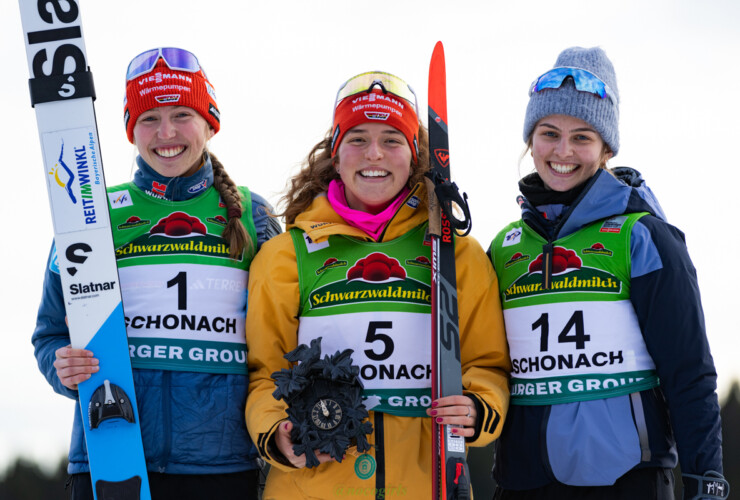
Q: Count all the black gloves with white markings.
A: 1